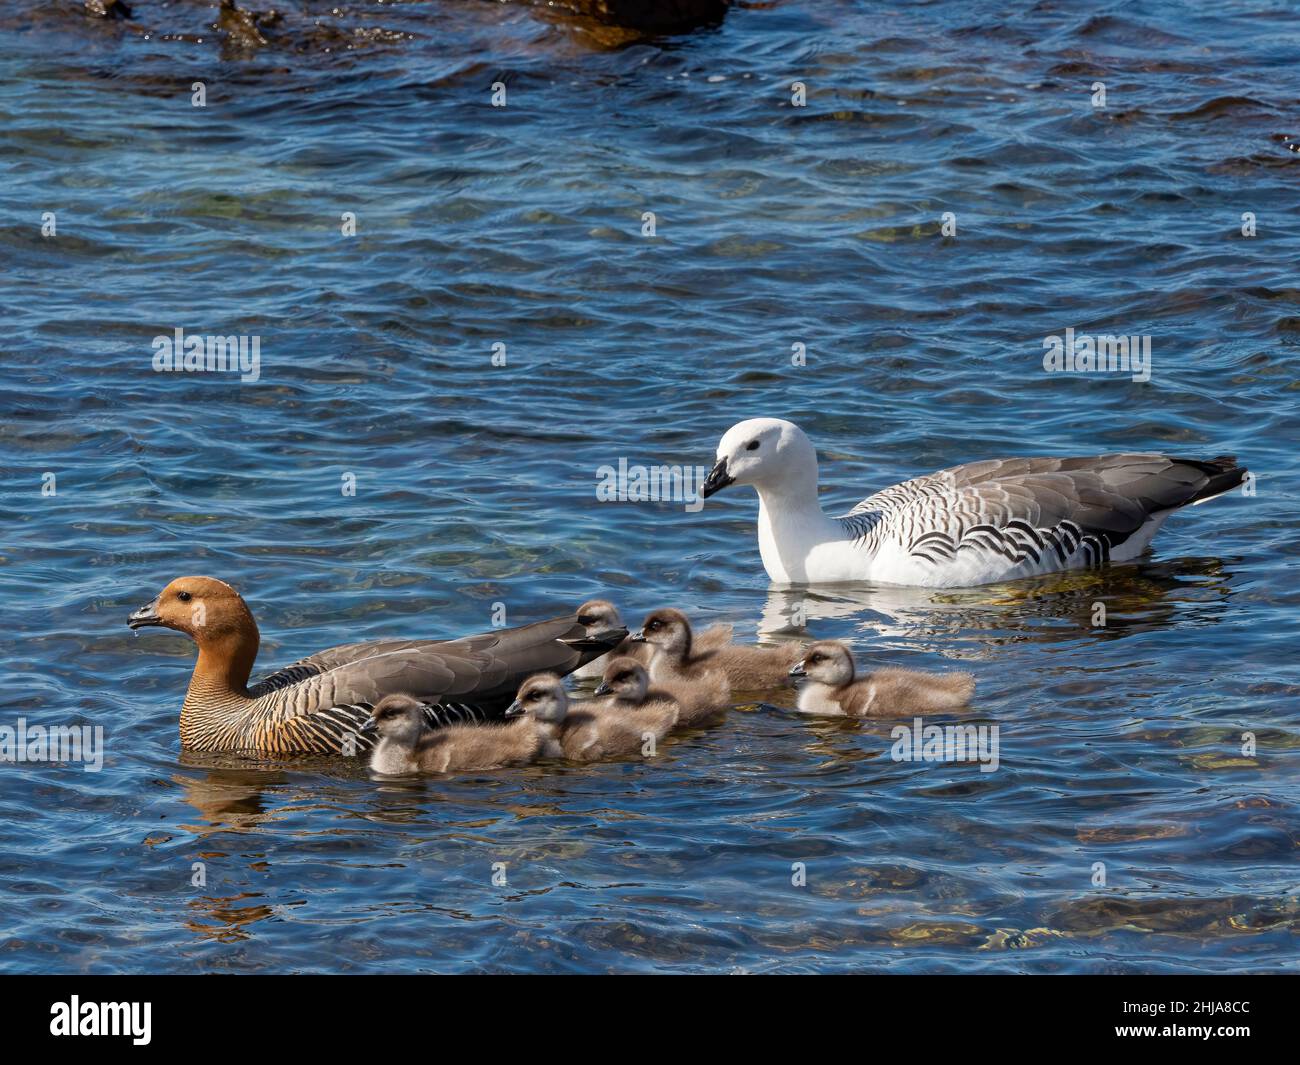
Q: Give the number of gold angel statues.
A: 0